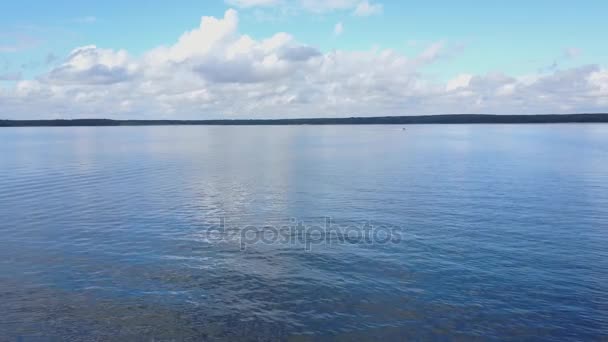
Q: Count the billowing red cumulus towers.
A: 0